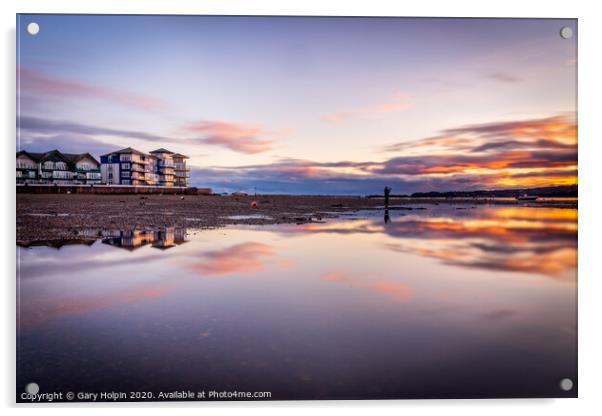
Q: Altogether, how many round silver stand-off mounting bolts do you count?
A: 4